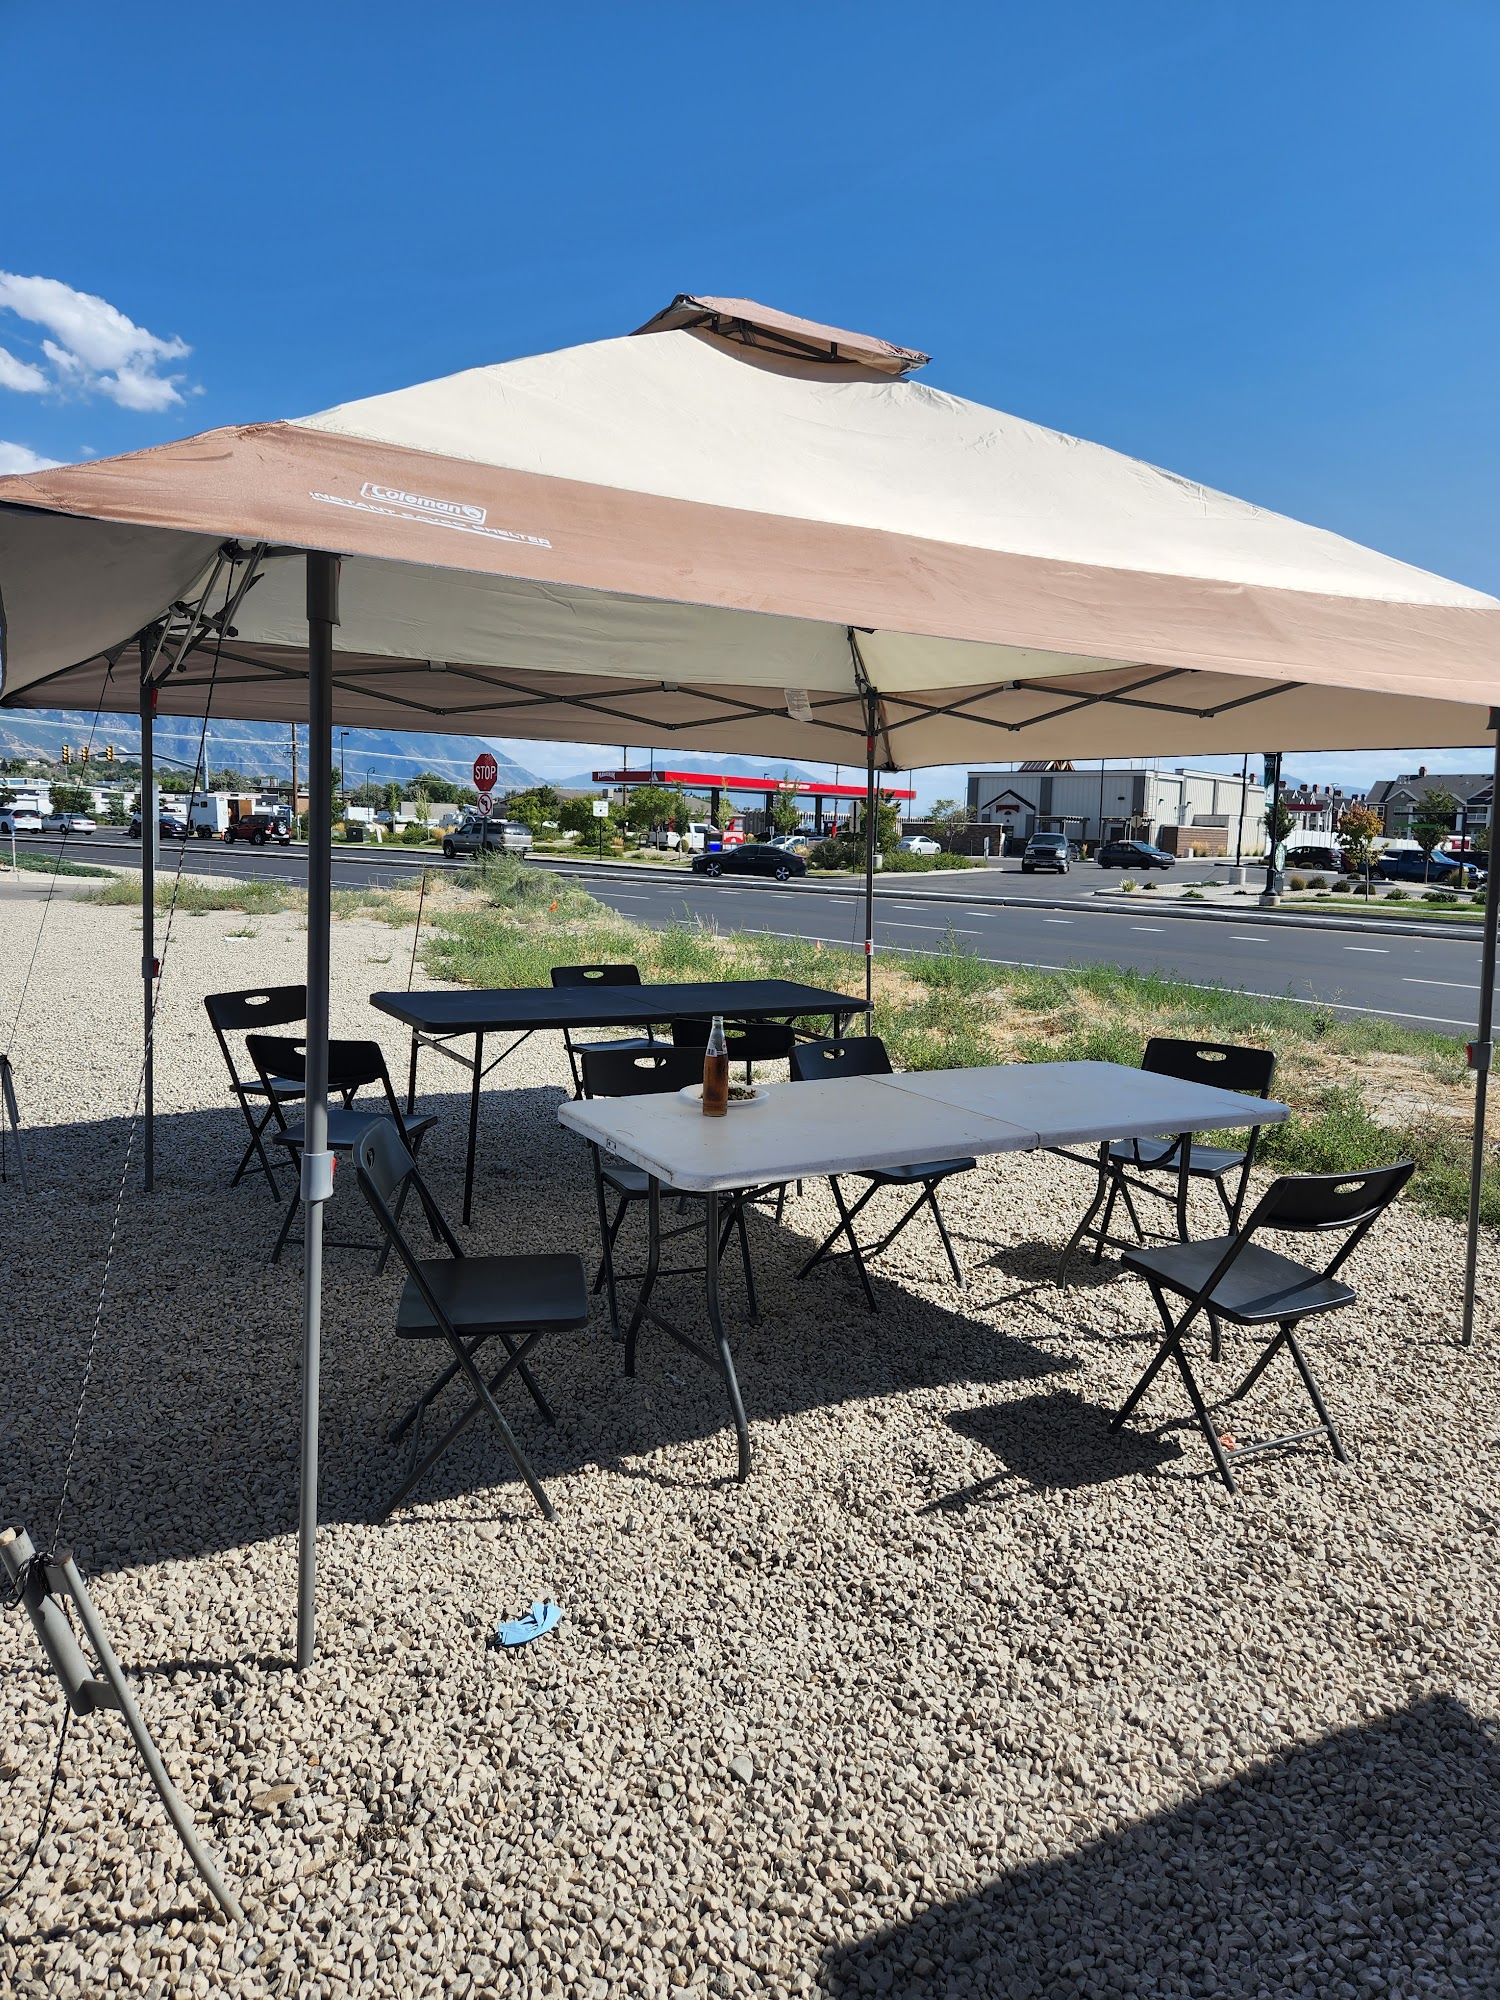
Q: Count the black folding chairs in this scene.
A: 9